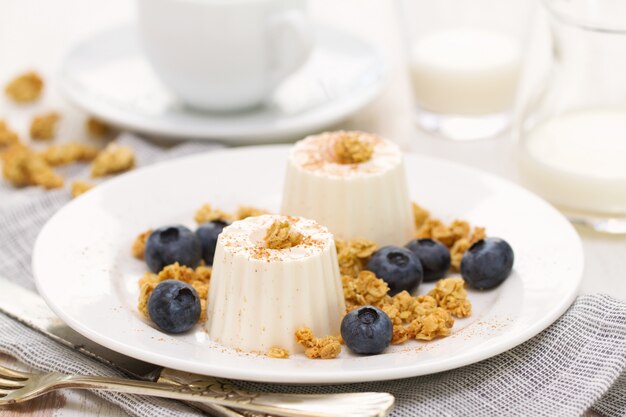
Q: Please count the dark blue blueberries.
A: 7